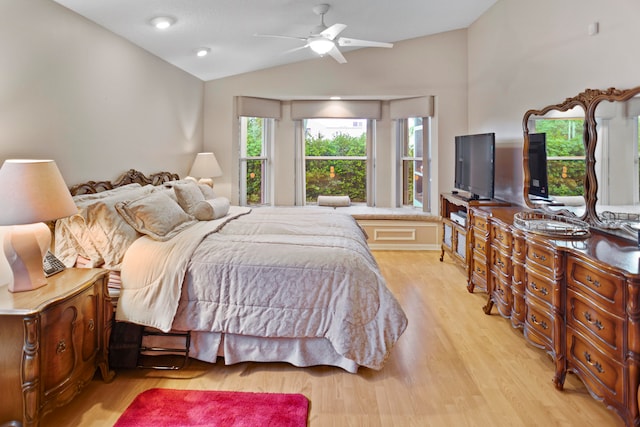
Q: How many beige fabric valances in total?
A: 3